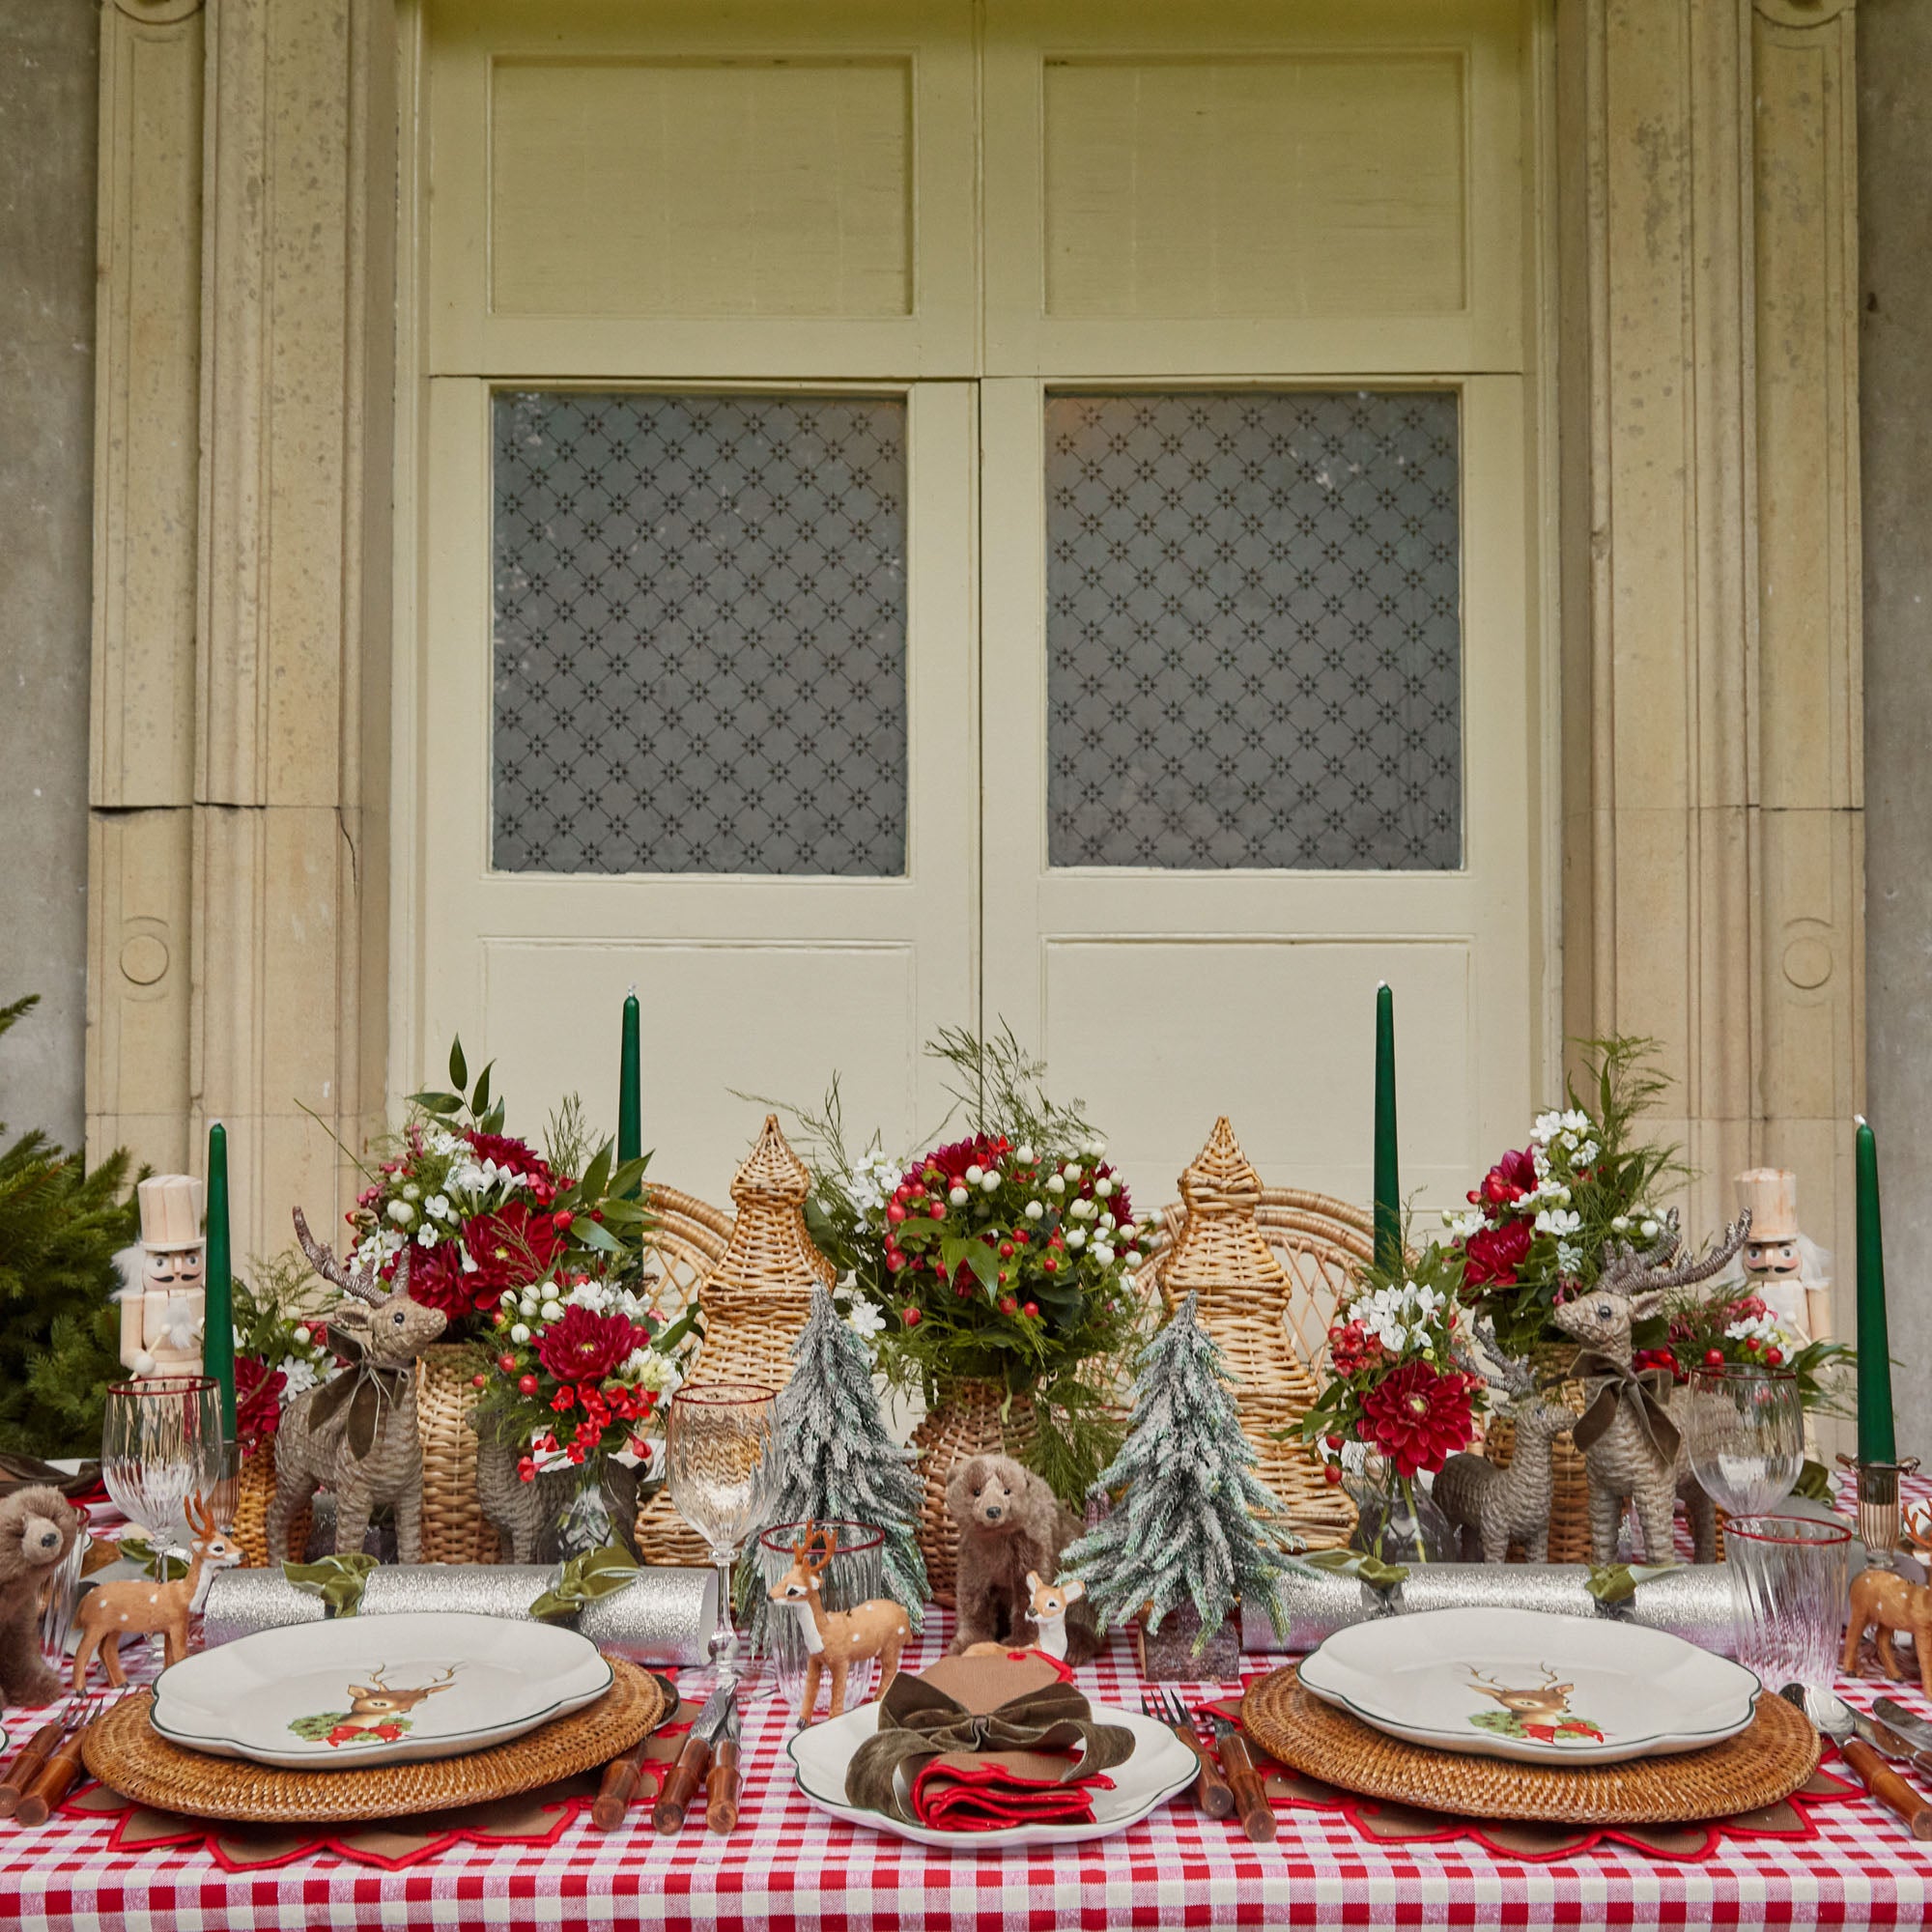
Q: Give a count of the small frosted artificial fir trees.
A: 2